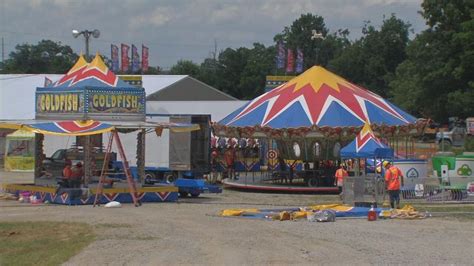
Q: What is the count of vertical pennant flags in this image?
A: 7